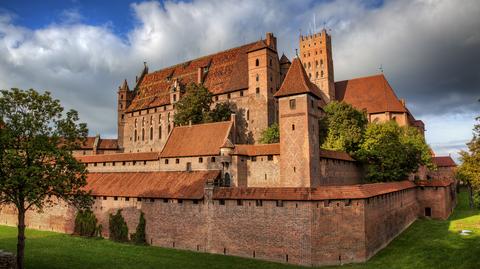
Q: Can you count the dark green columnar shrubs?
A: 3